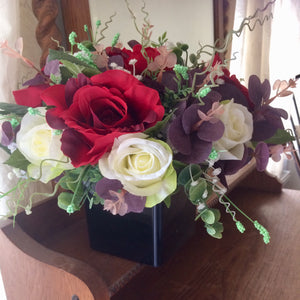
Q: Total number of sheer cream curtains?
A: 2